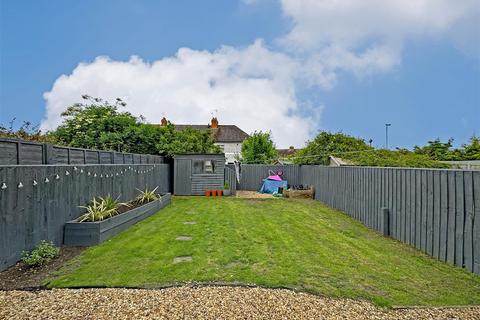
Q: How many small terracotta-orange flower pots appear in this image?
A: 3